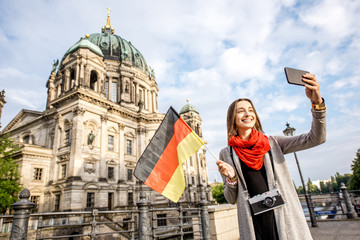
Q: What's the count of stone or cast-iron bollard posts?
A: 4